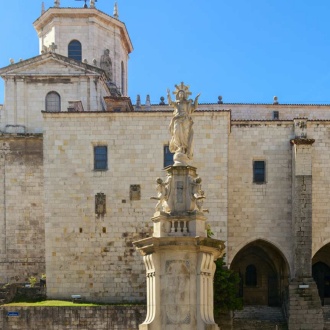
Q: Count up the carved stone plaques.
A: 2